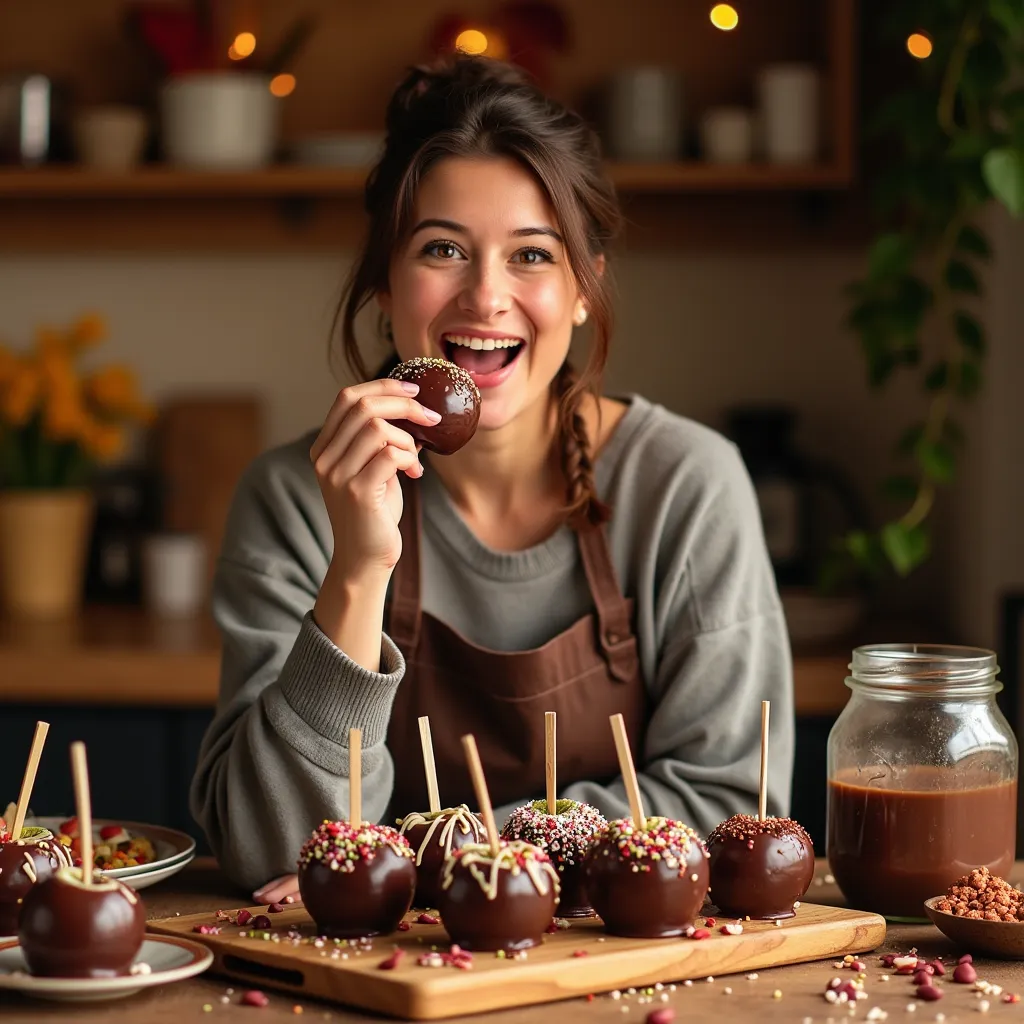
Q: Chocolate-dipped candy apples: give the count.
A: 9